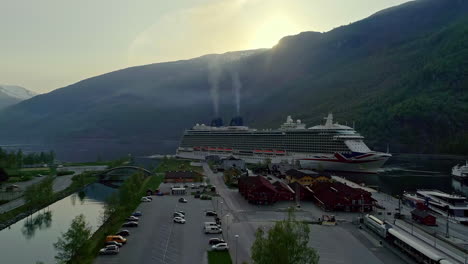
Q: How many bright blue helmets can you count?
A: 0